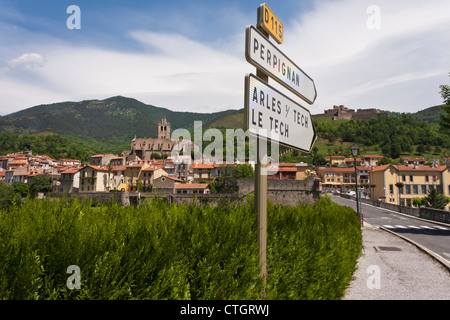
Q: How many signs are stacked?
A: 3